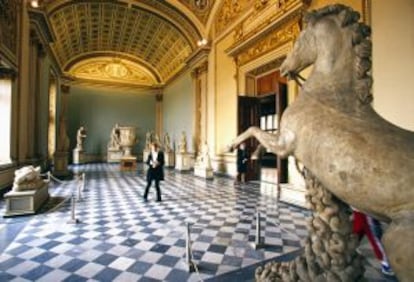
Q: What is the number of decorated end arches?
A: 1